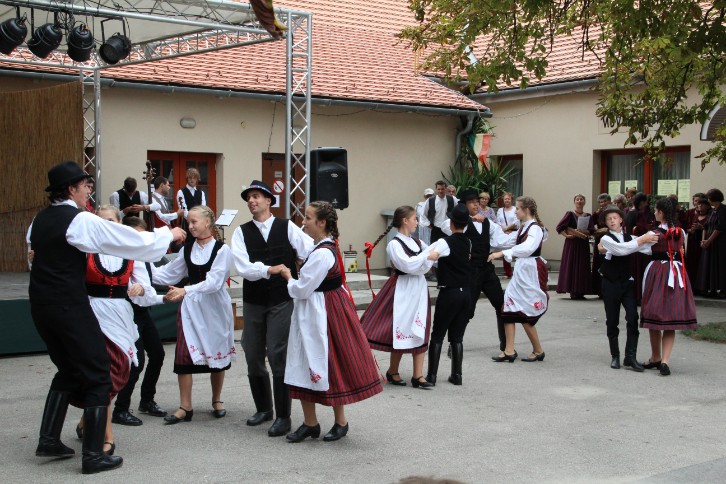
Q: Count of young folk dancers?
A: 12